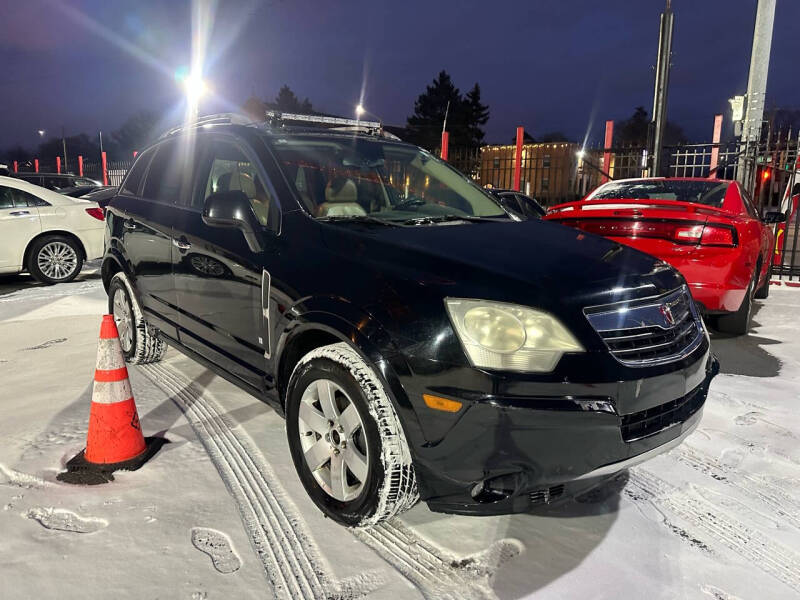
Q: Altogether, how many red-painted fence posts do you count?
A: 10